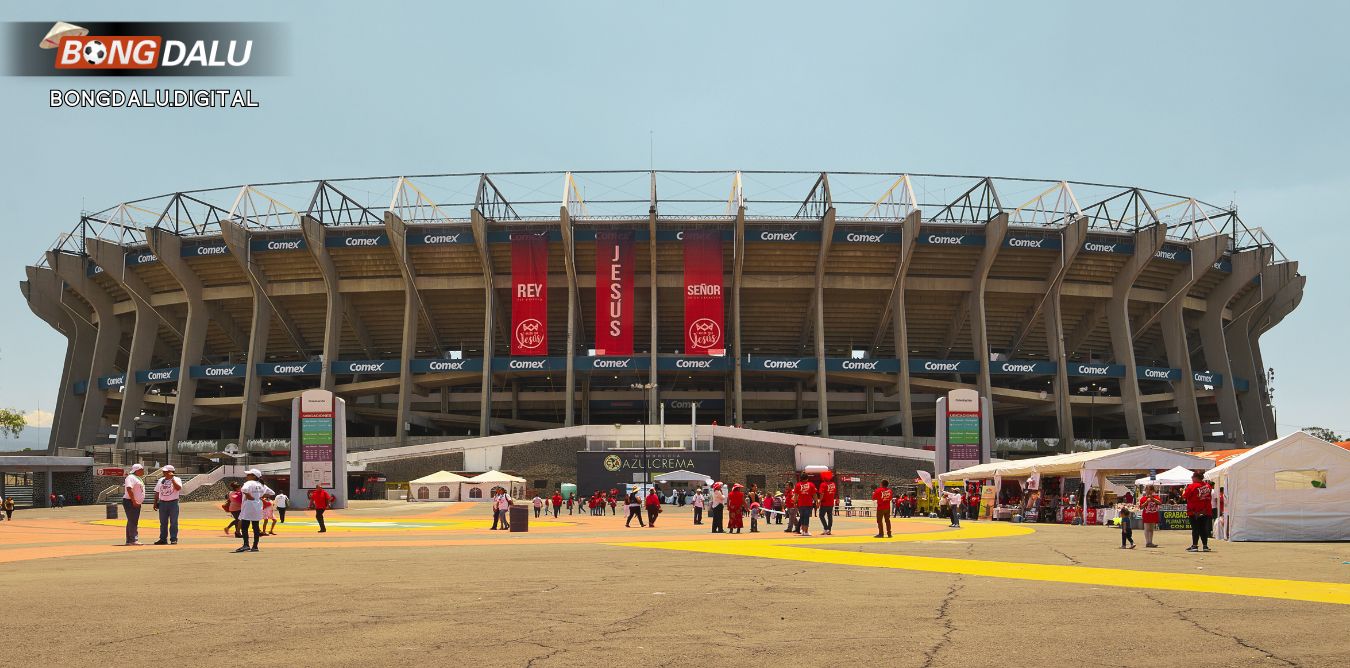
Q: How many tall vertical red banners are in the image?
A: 3